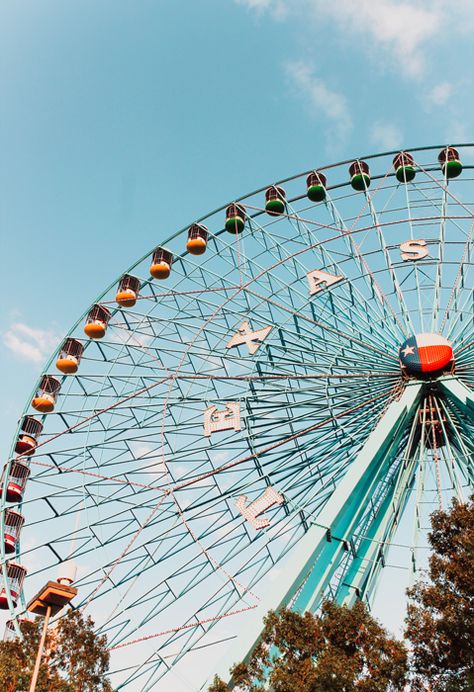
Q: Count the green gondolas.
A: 6